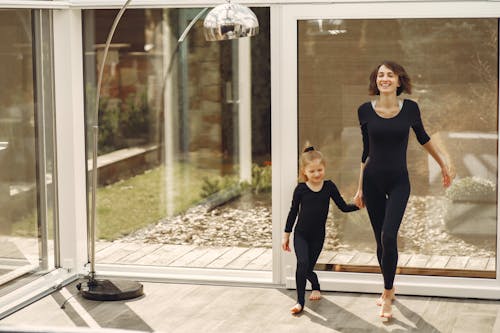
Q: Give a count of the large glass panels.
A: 3